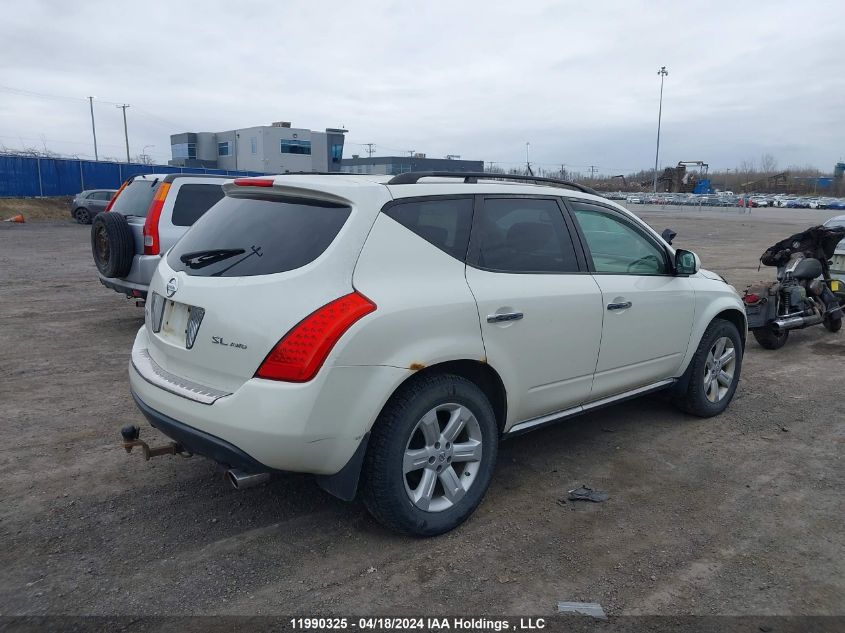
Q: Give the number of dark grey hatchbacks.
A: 1